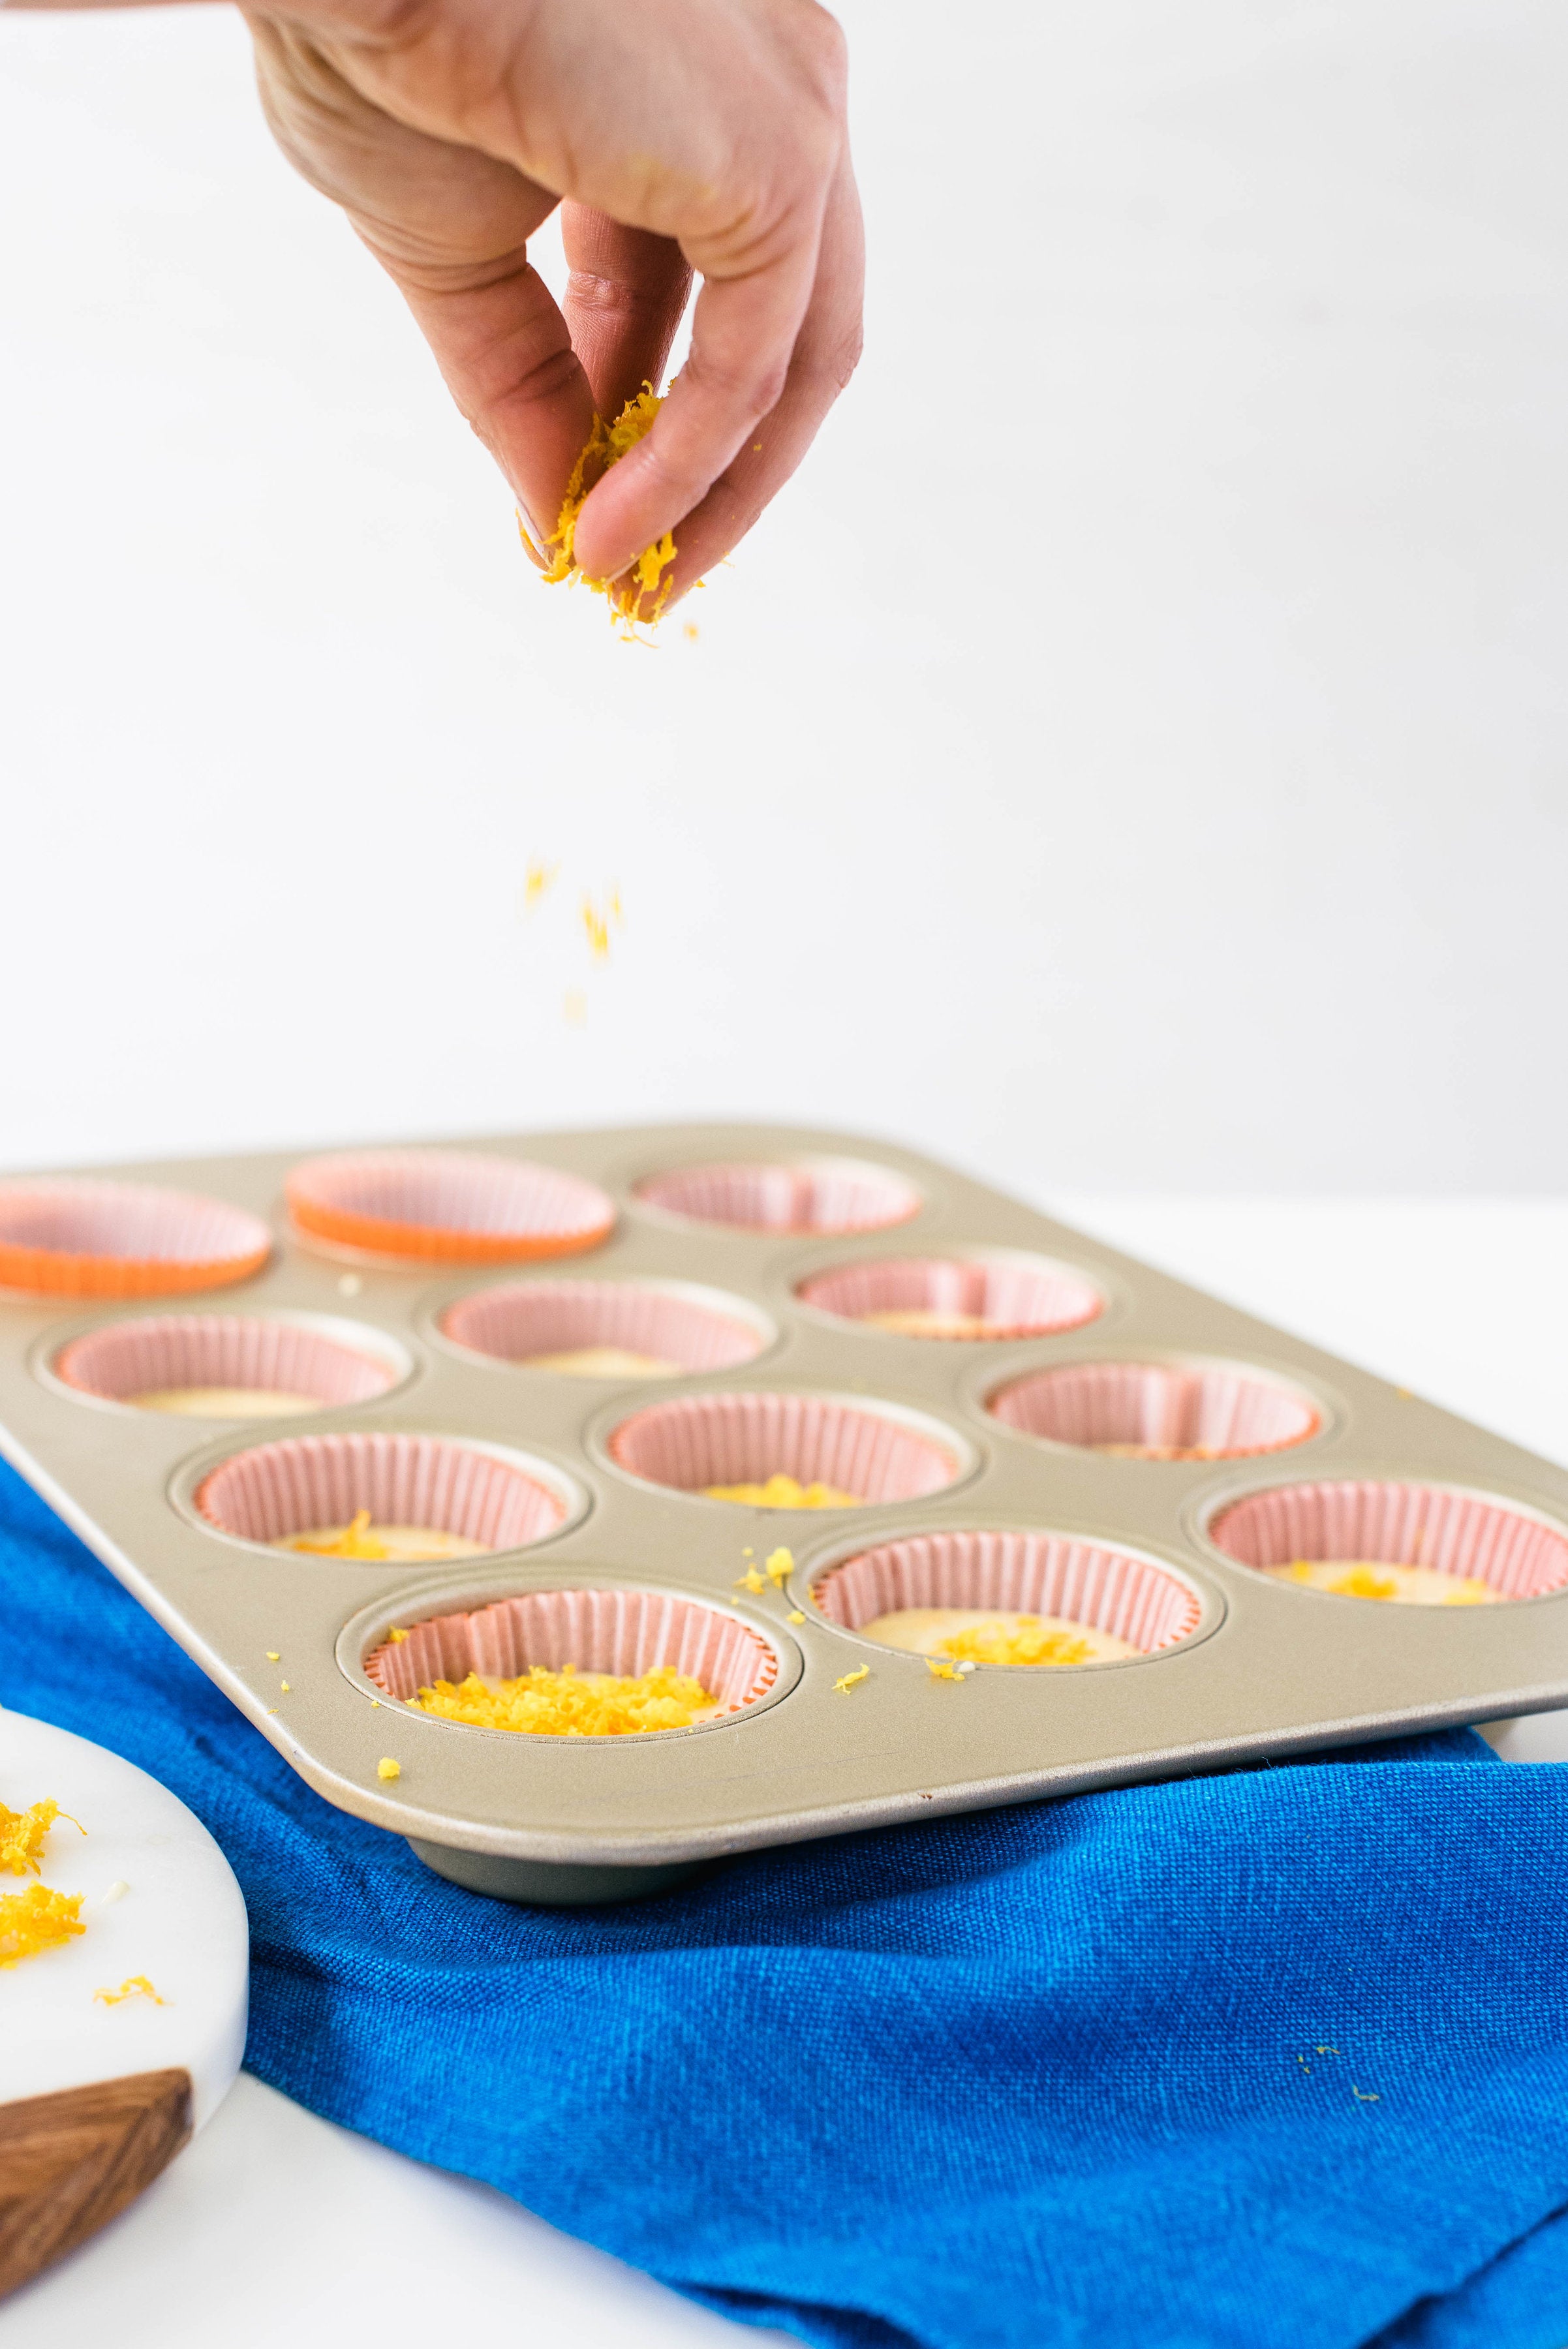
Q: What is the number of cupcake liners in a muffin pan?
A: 12